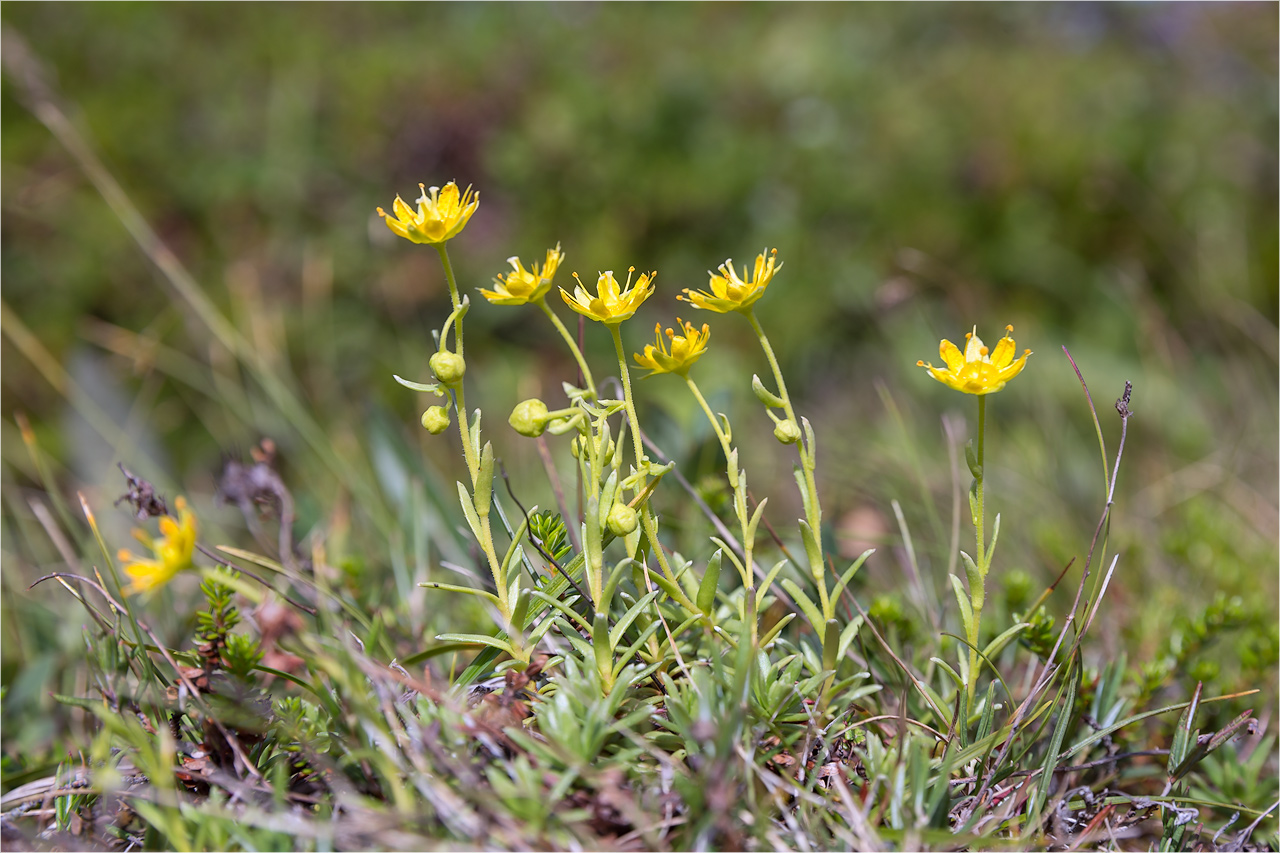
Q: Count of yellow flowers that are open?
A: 7